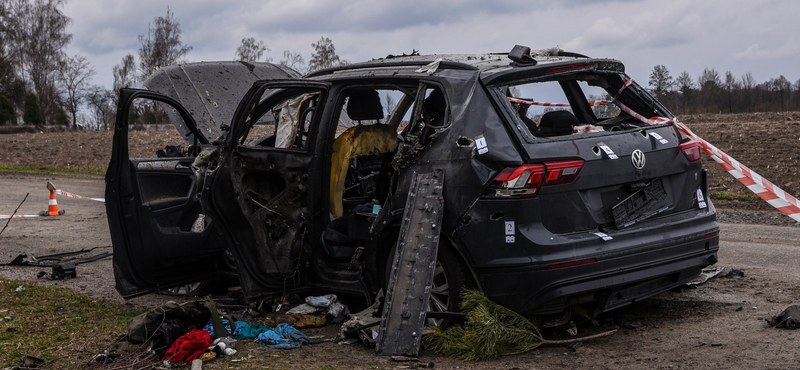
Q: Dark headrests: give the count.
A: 2